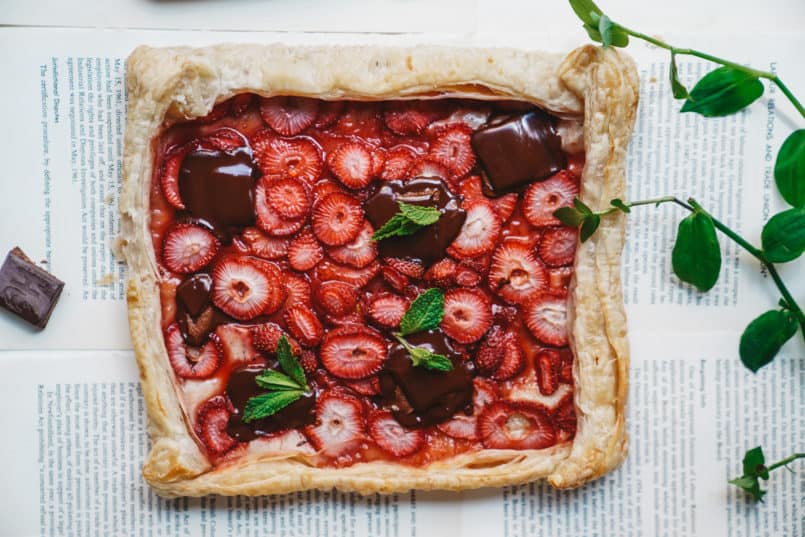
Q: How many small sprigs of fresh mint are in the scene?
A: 3